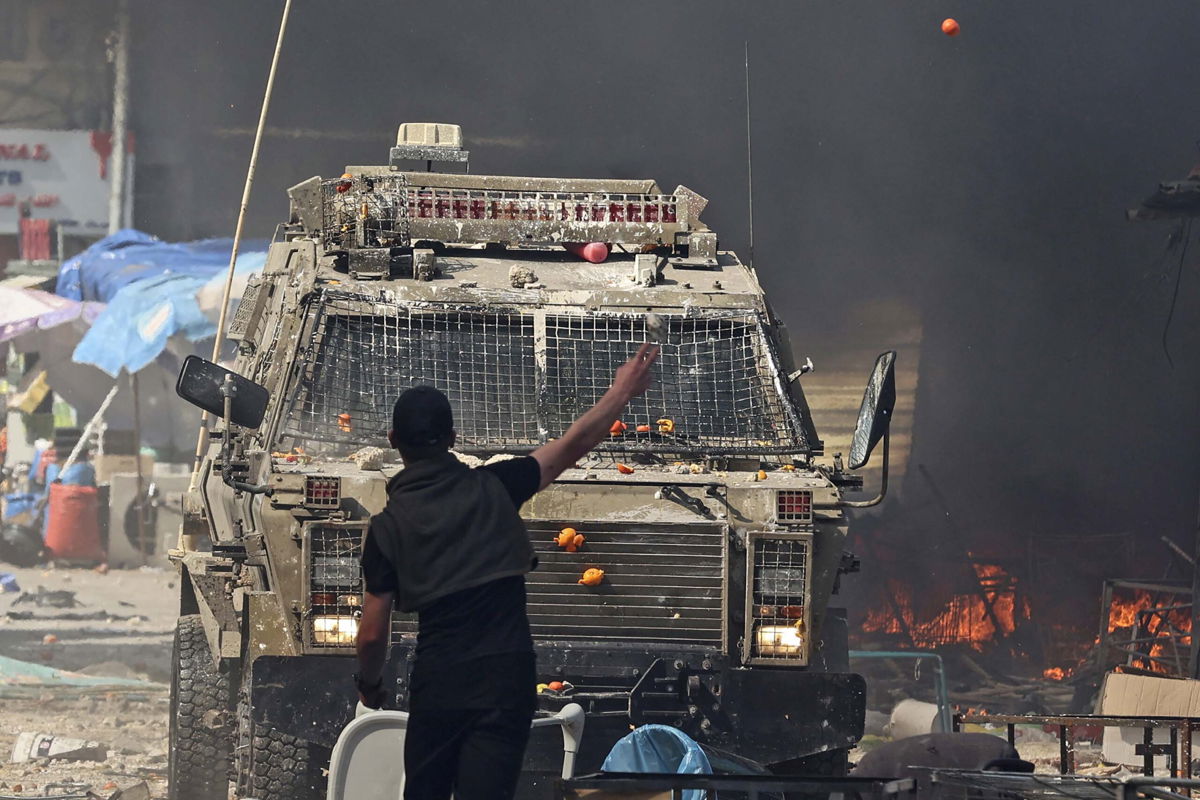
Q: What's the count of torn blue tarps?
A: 2